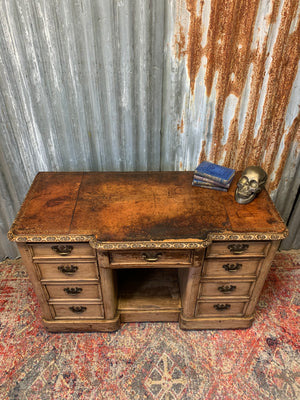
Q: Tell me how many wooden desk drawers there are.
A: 9